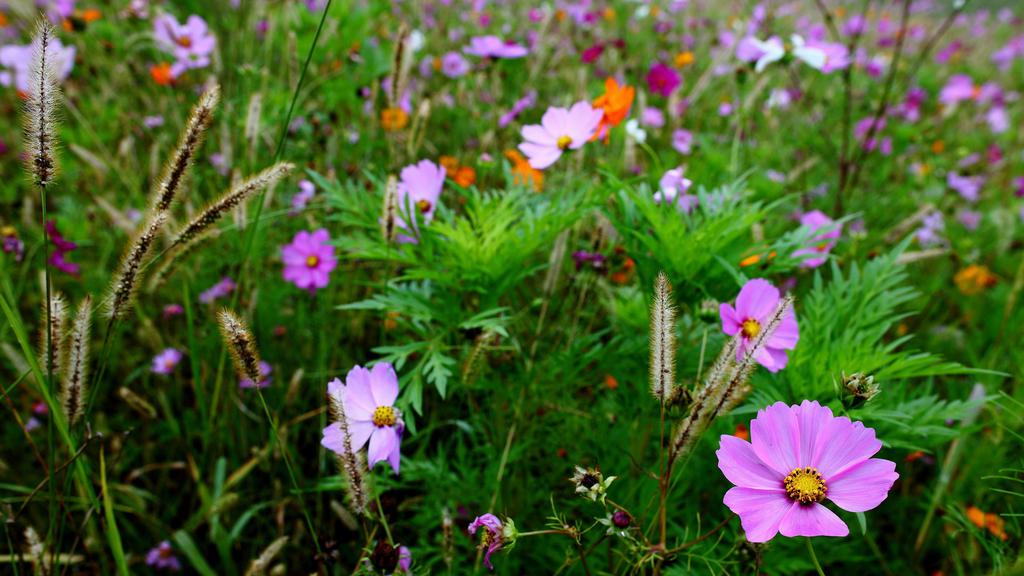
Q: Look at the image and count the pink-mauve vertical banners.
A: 0